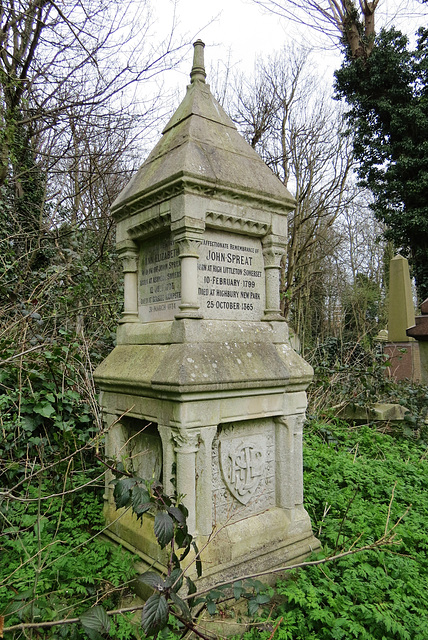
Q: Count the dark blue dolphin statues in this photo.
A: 0